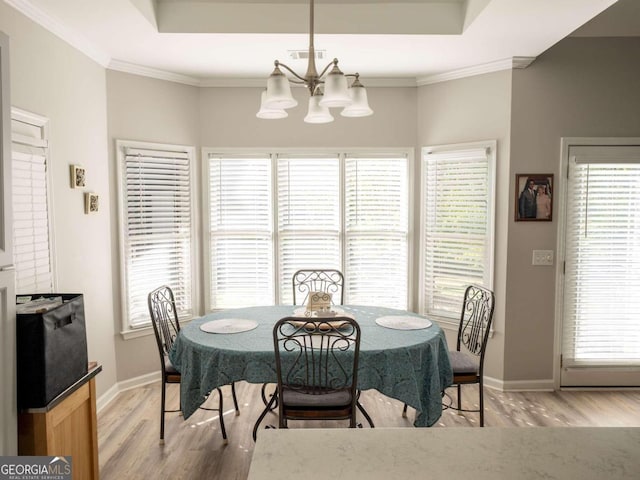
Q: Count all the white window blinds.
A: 7